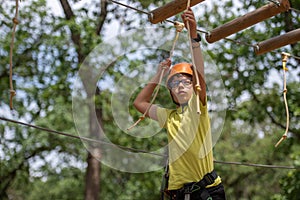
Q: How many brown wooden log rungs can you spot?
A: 3